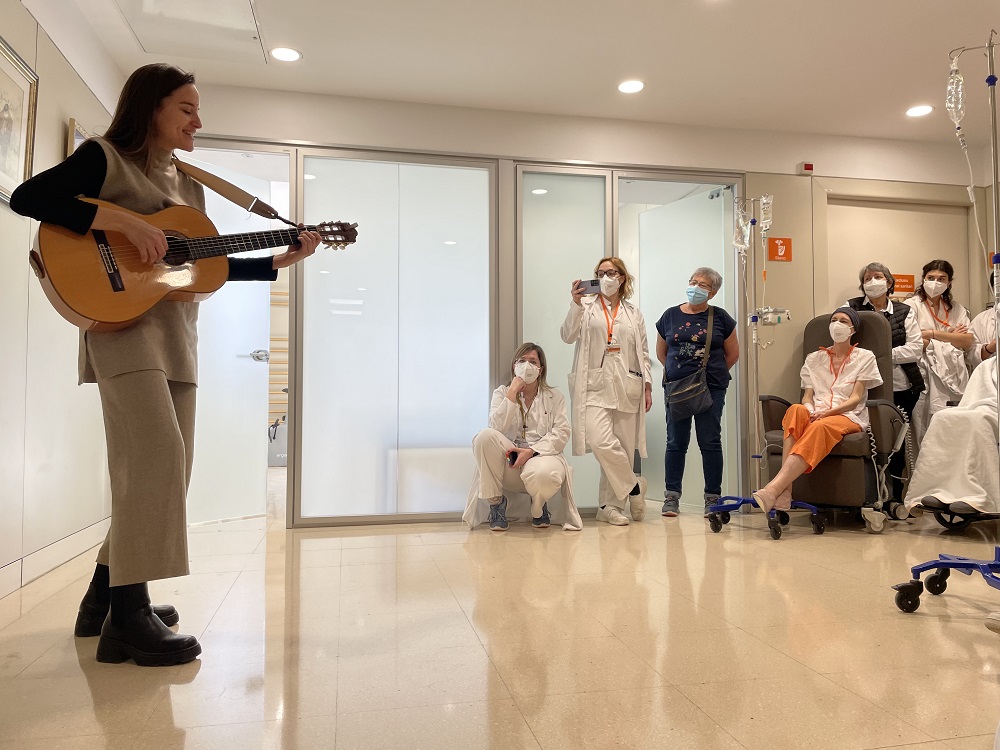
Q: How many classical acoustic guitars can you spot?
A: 1